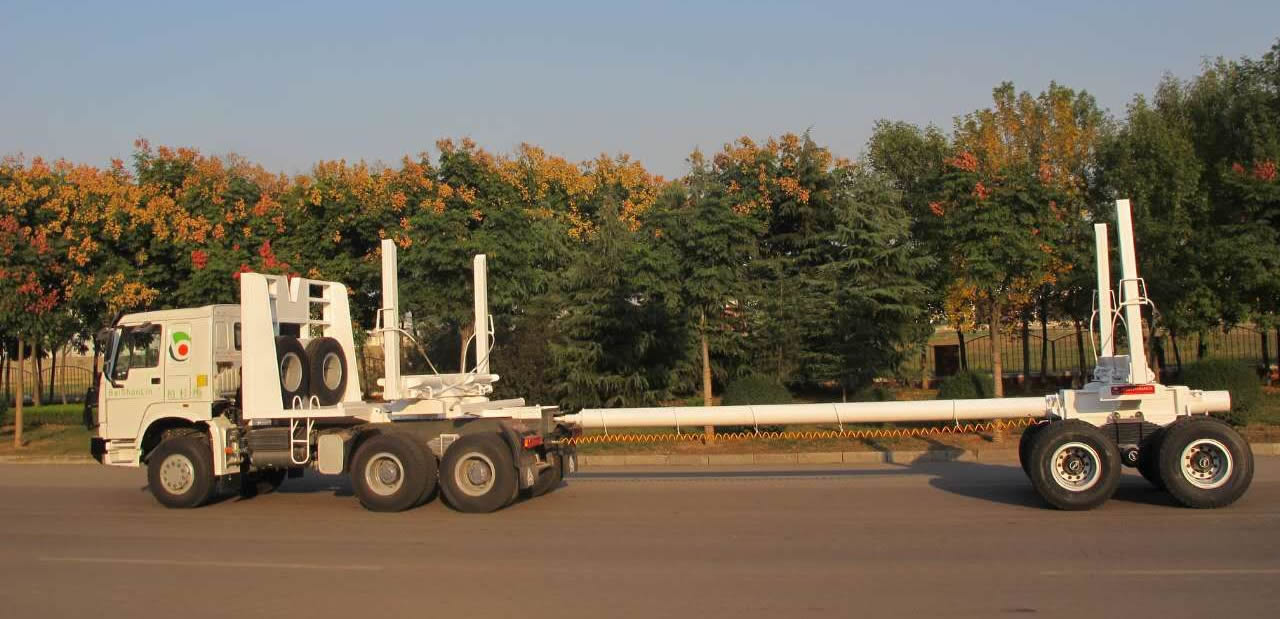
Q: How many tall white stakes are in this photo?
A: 4